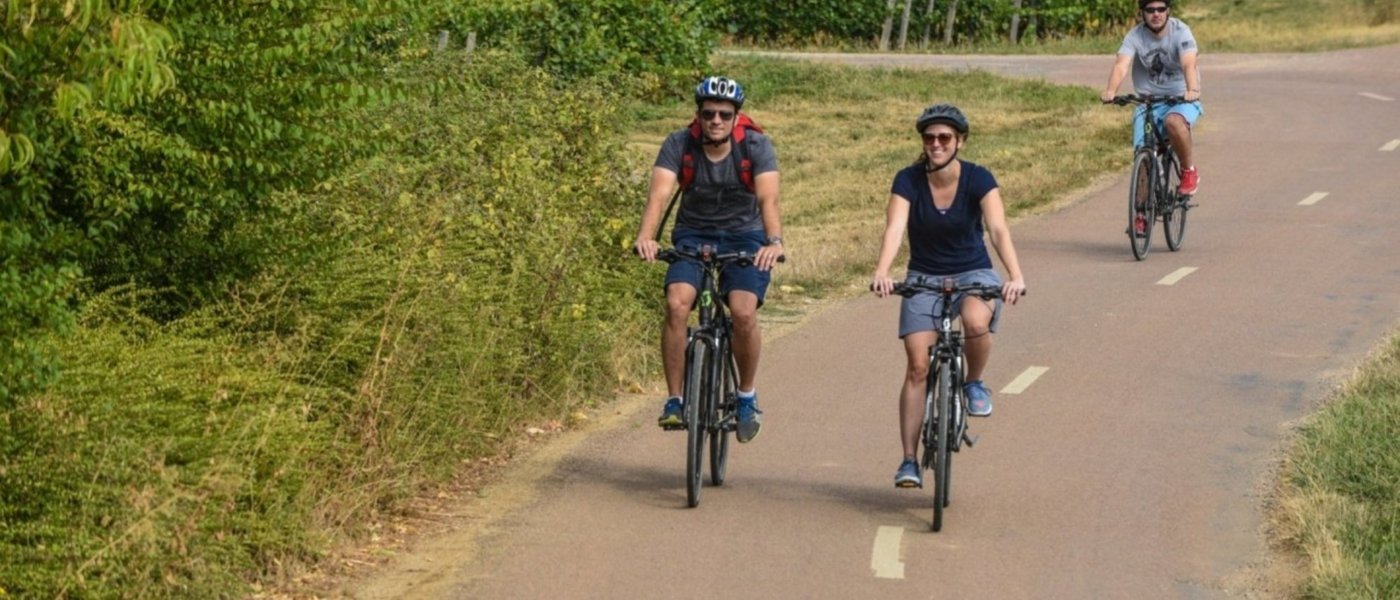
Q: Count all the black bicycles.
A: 3